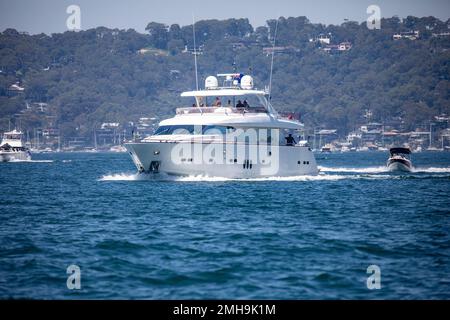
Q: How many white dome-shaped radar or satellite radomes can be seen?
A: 2